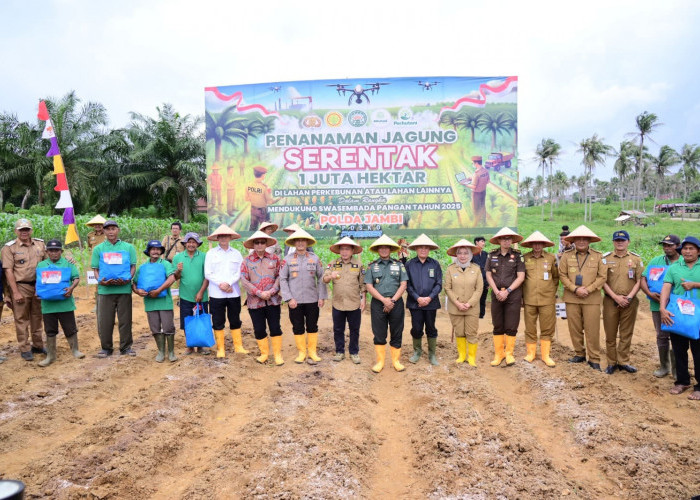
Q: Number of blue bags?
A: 6